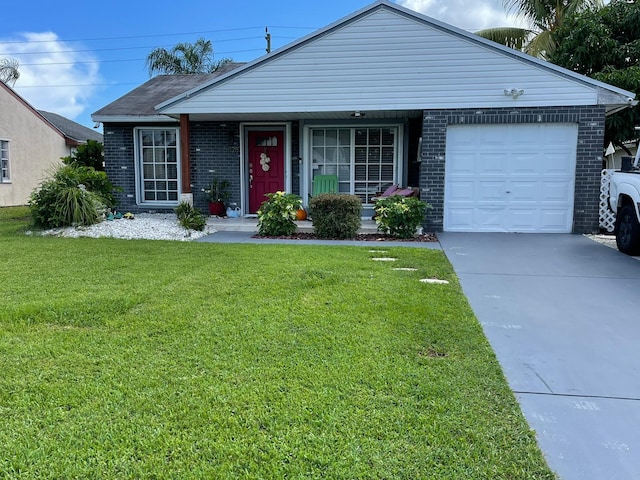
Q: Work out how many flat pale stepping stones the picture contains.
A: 4